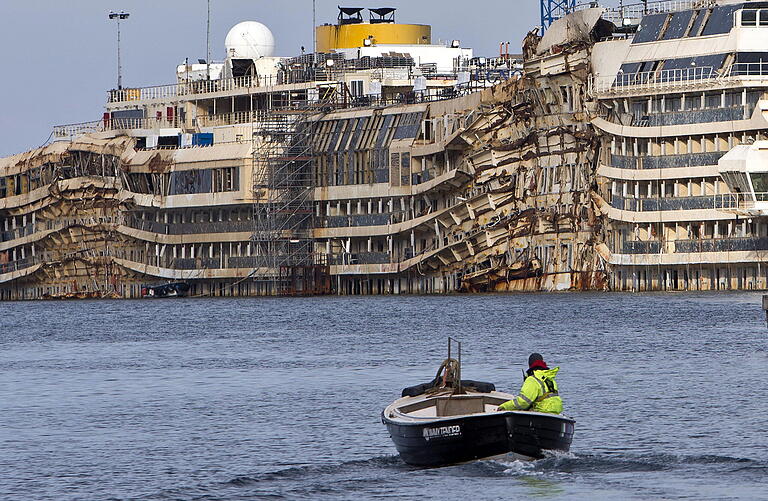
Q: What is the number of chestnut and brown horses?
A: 0